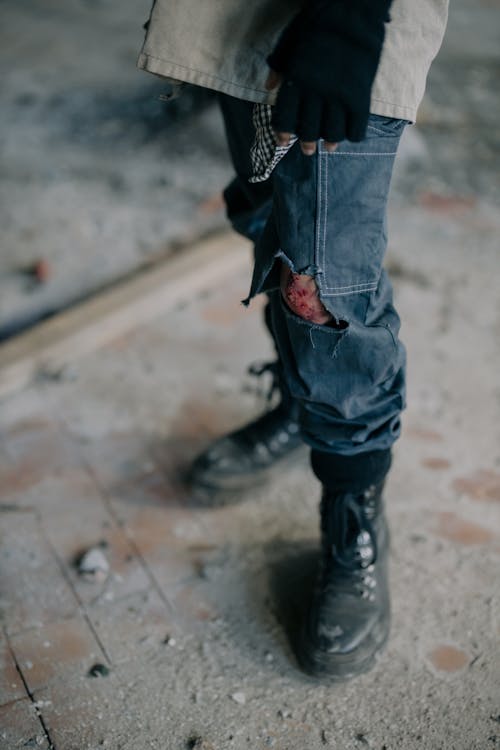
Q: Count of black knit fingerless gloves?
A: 1